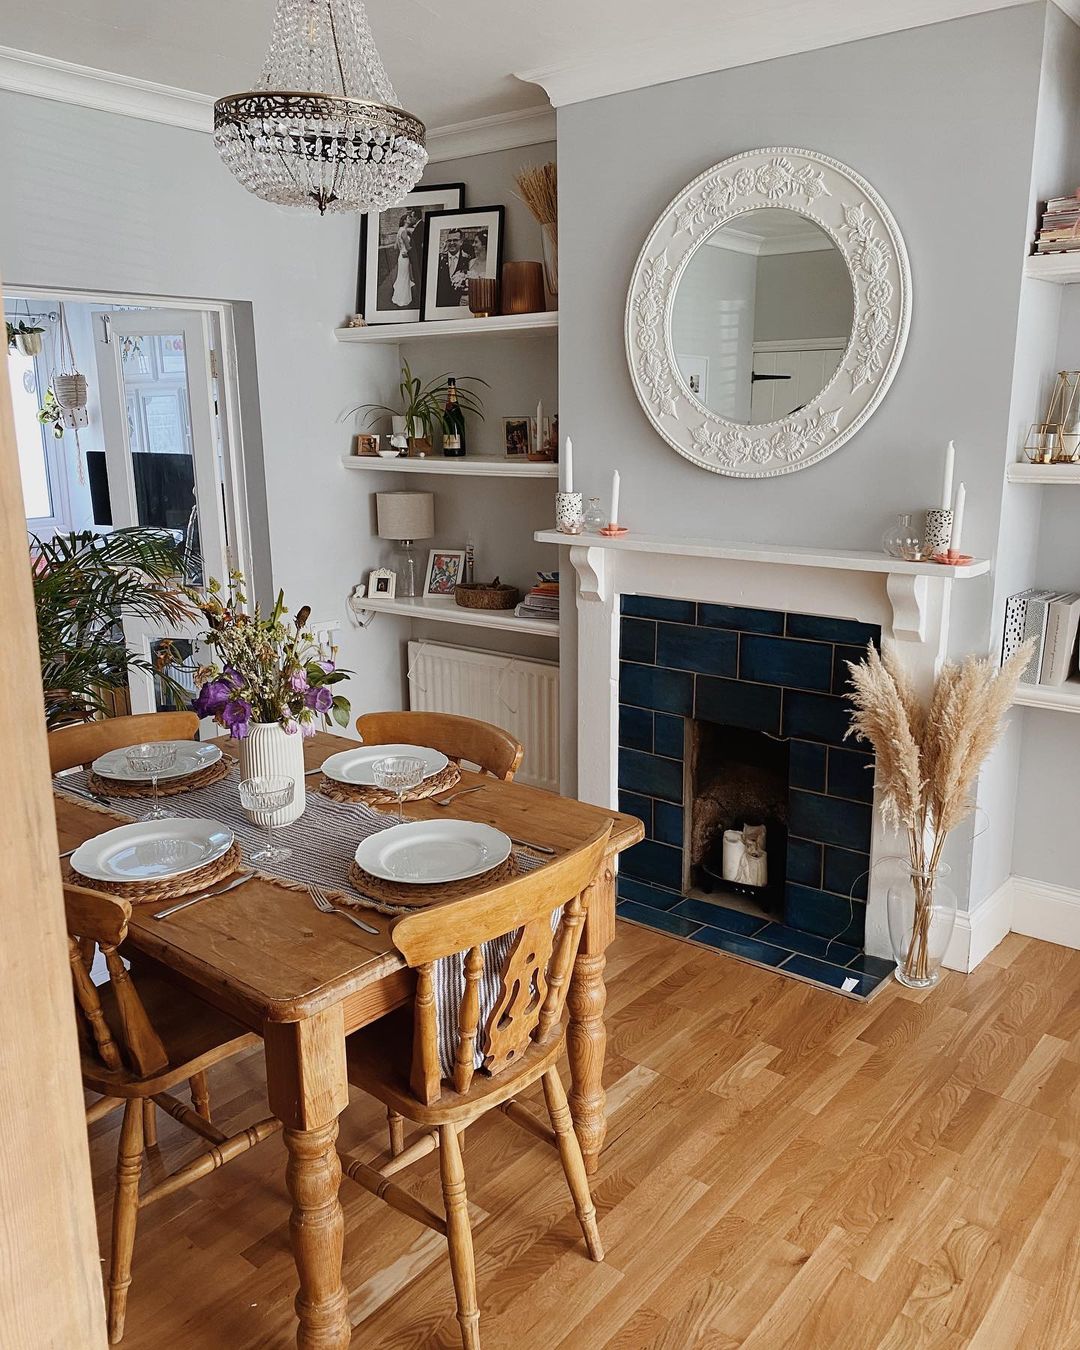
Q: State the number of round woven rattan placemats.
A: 4